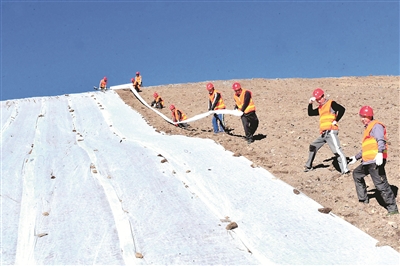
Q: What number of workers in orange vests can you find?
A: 9